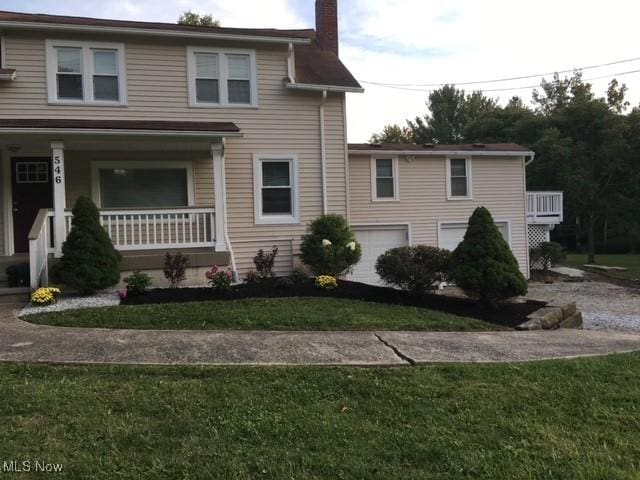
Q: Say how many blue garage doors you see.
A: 0